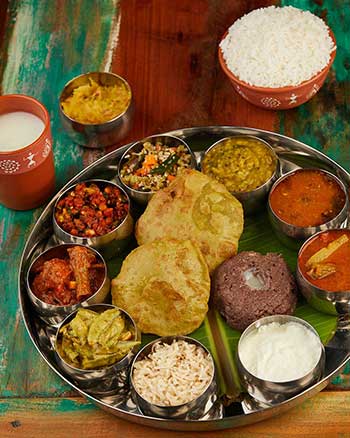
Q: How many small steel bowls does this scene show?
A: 10